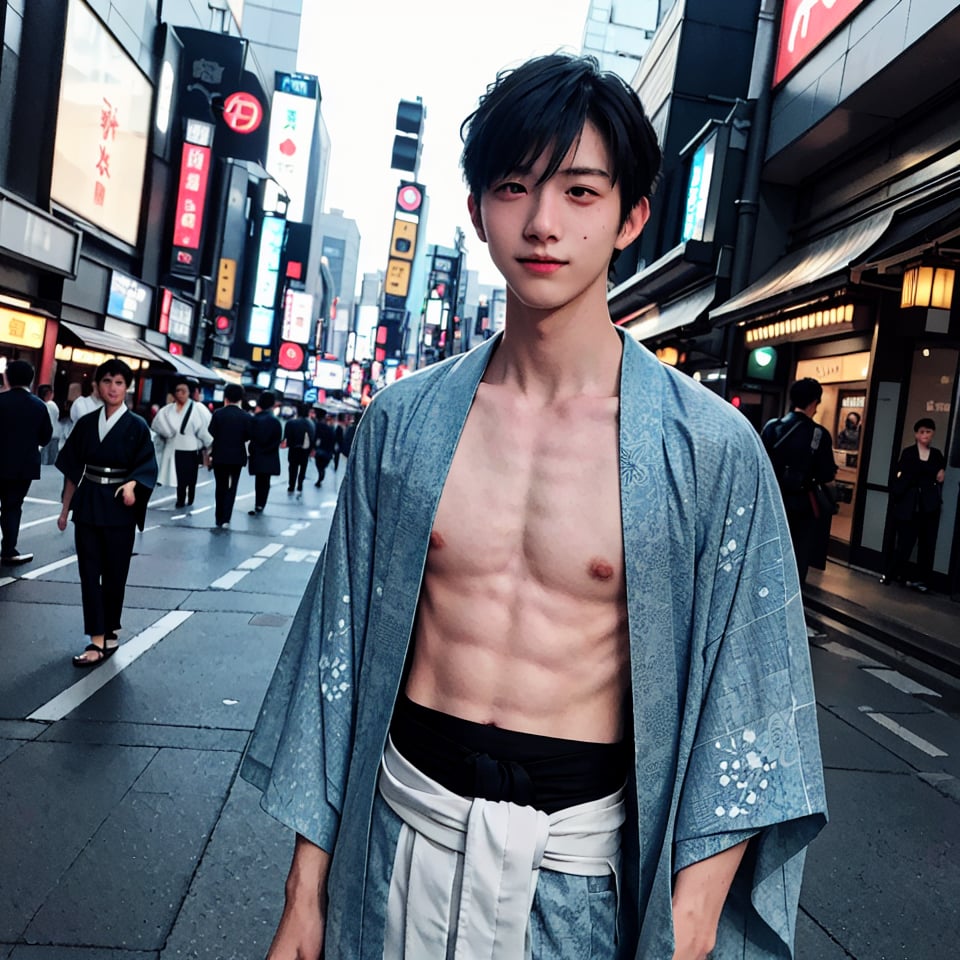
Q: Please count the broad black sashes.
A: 1